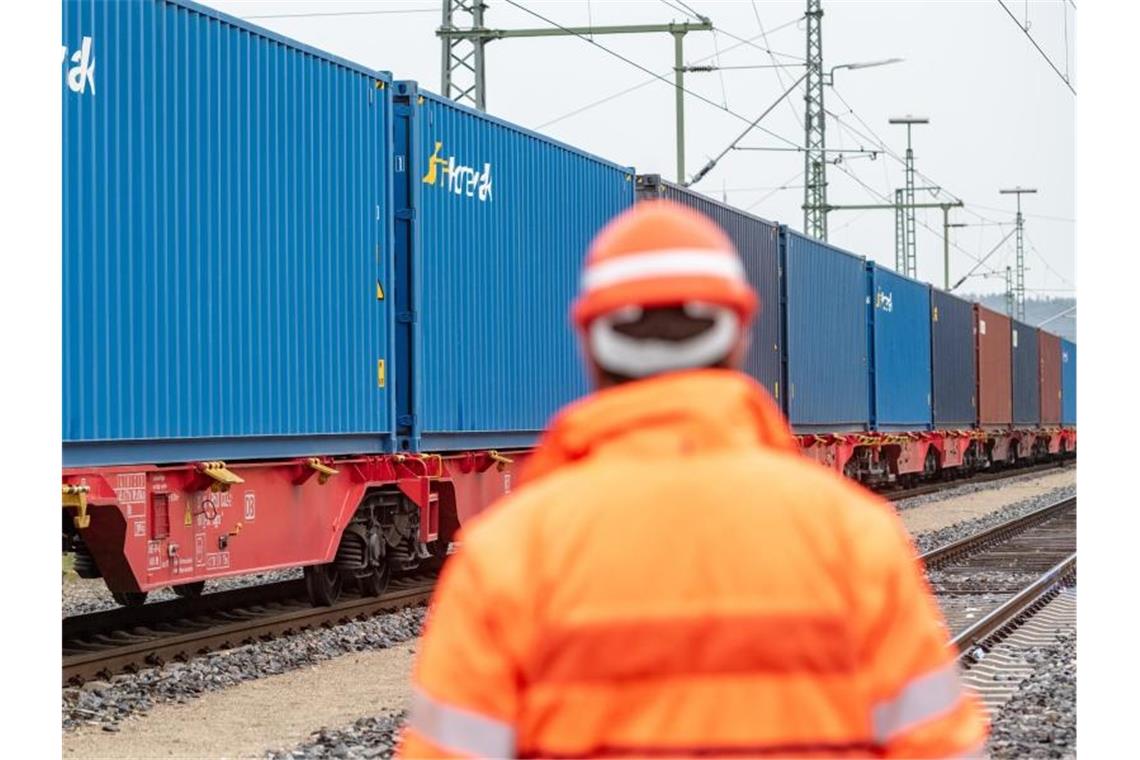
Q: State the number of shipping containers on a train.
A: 10